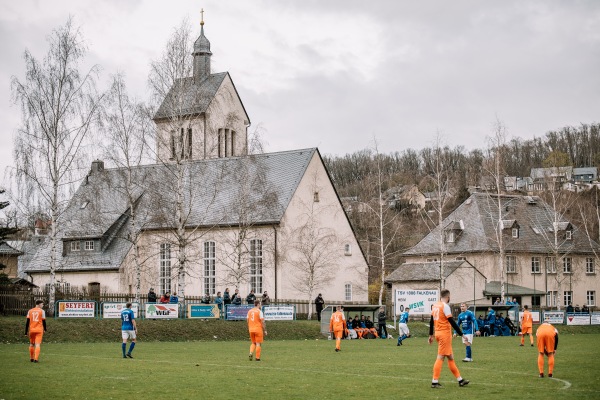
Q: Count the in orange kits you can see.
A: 6